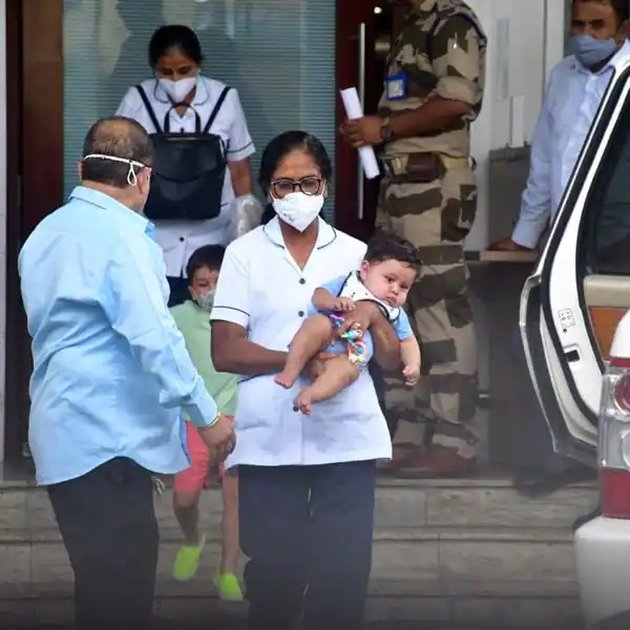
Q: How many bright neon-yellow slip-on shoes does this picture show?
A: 2